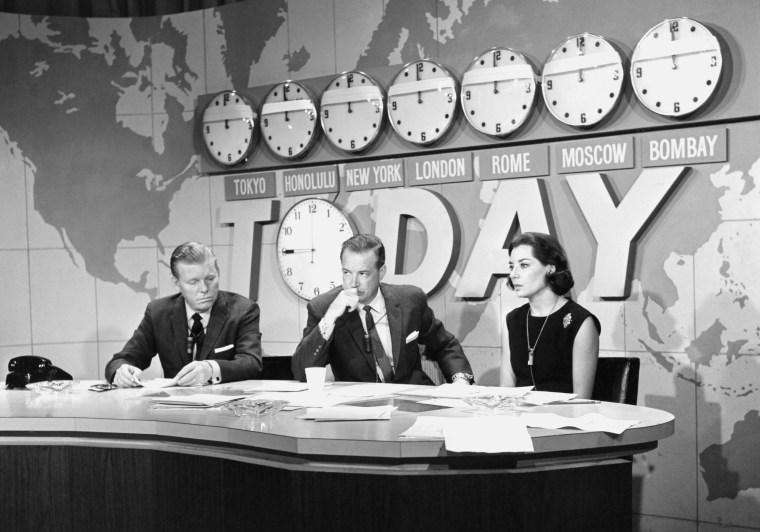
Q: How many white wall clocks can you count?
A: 8